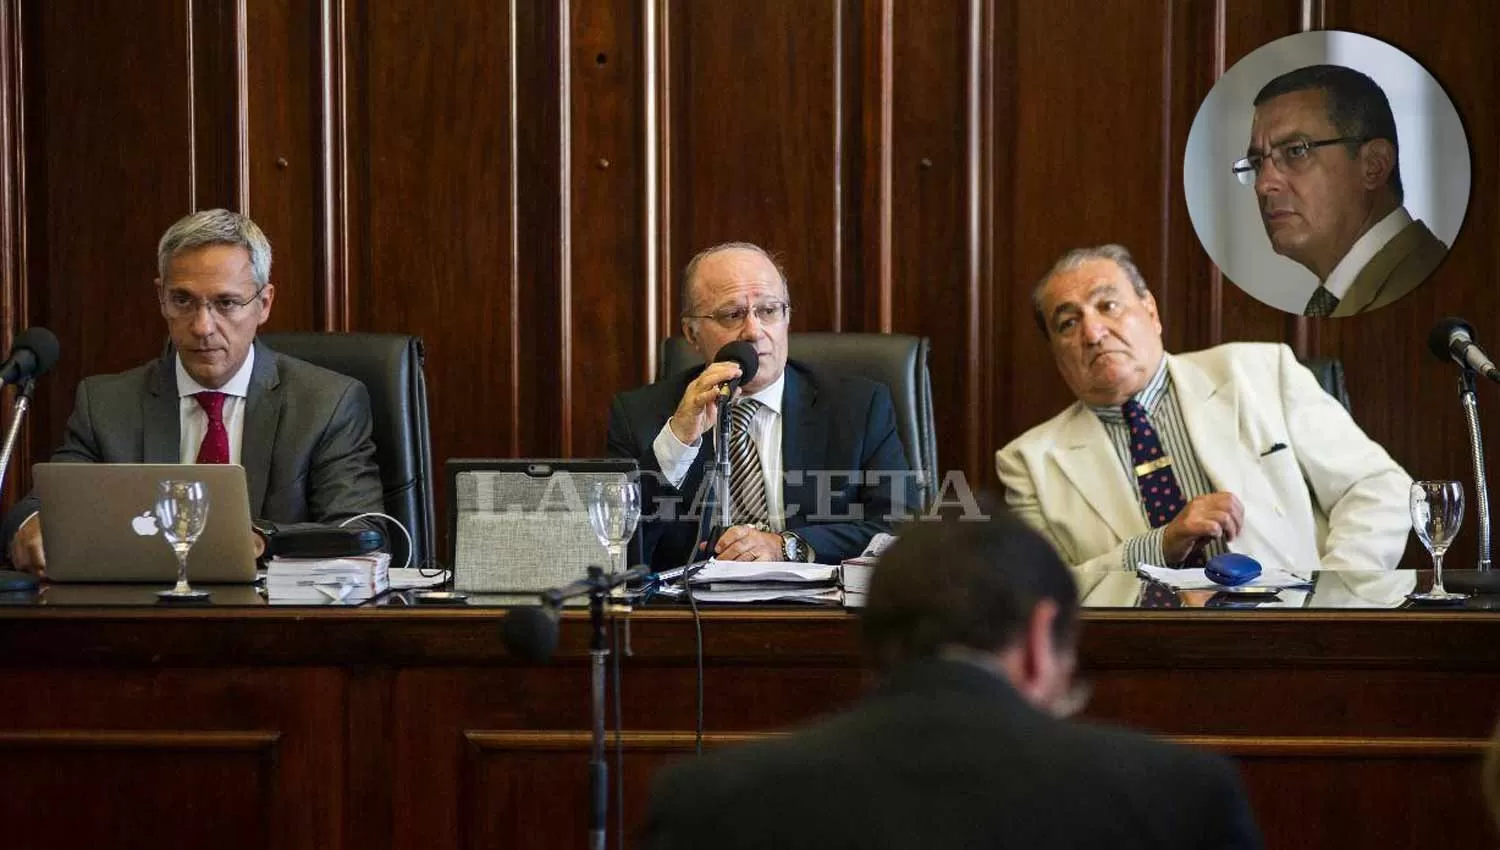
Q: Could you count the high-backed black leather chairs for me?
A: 3